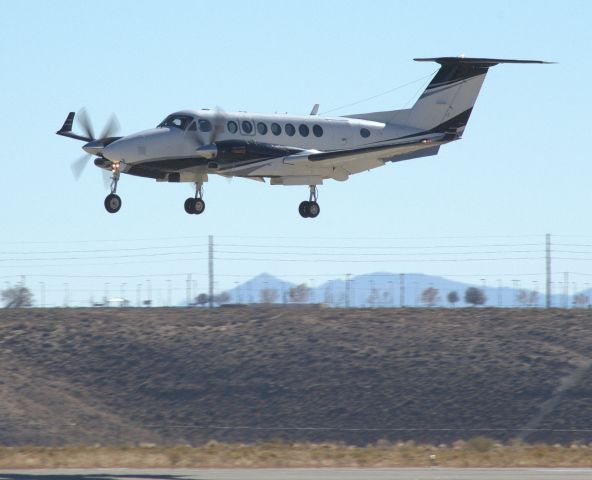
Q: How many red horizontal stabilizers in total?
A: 0